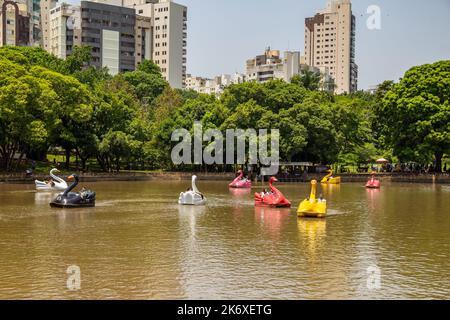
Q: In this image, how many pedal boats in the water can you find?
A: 8